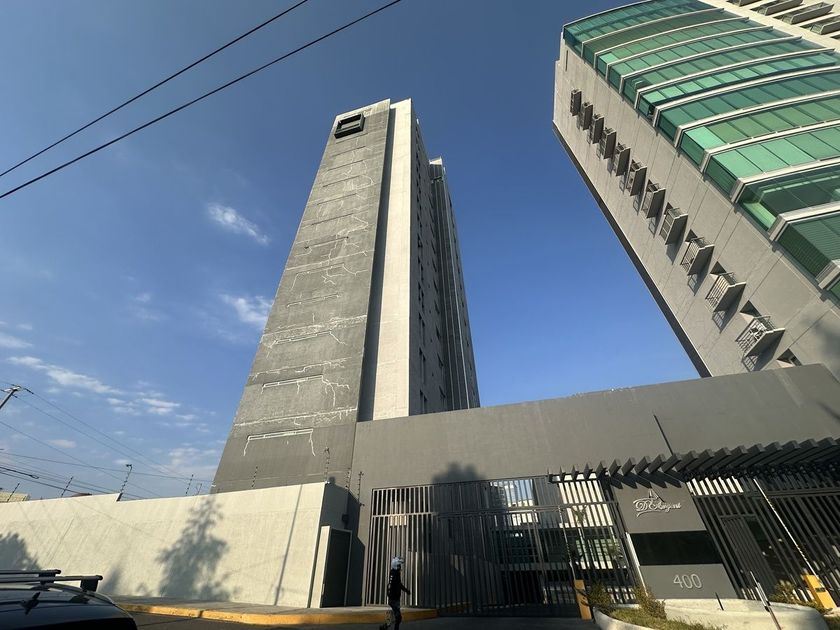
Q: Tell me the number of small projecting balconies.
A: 11